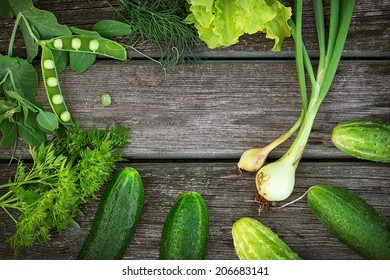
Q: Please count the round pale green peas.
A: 8